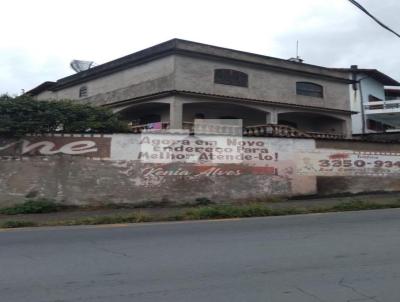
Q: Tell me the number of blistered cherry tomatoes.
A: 0